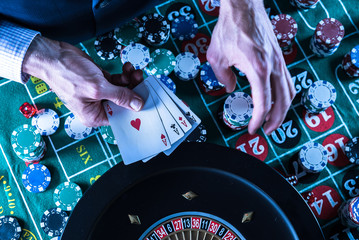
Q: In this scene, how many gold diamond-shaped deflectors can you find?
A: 3